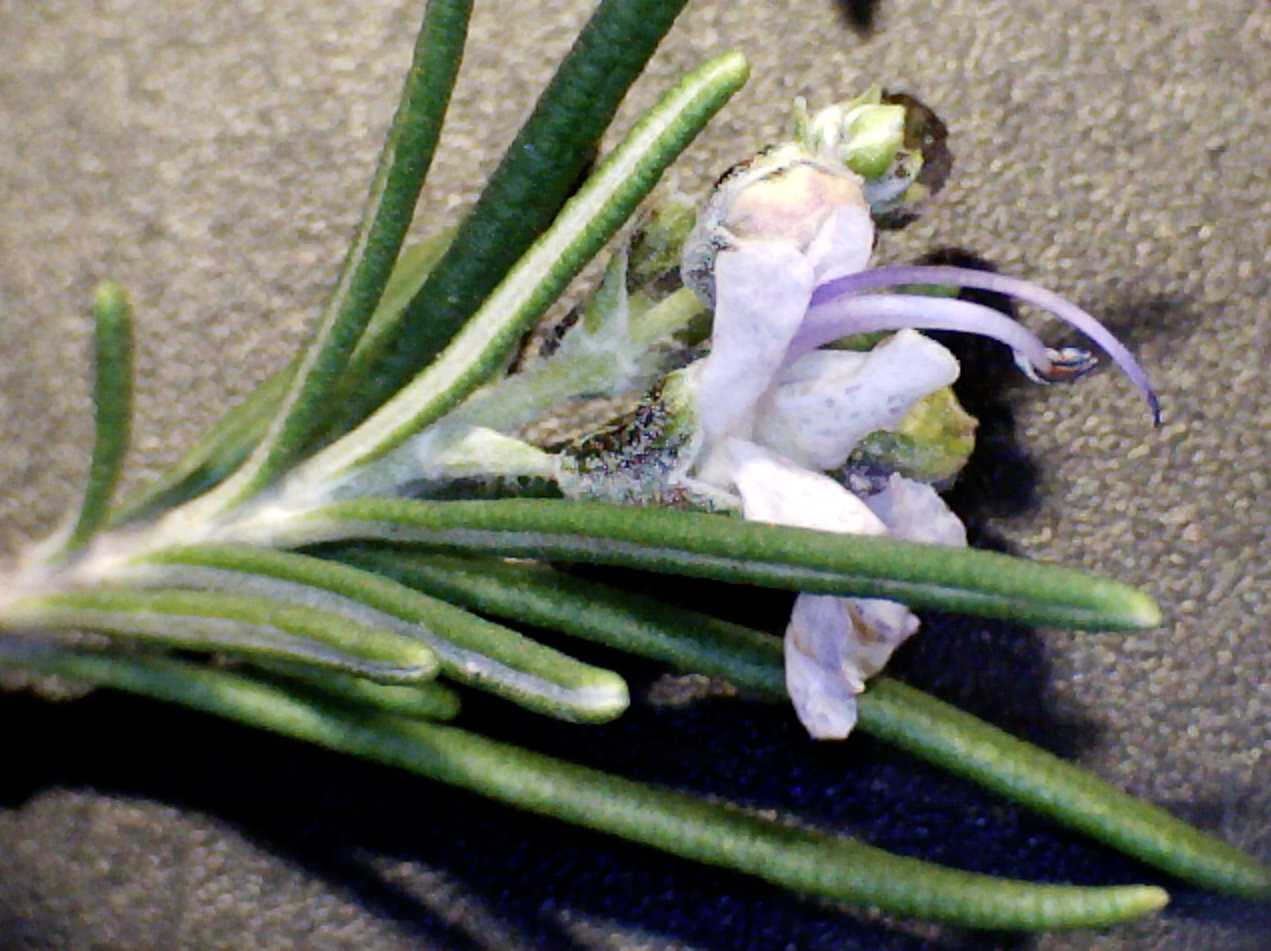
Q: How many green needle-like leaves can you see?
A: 11